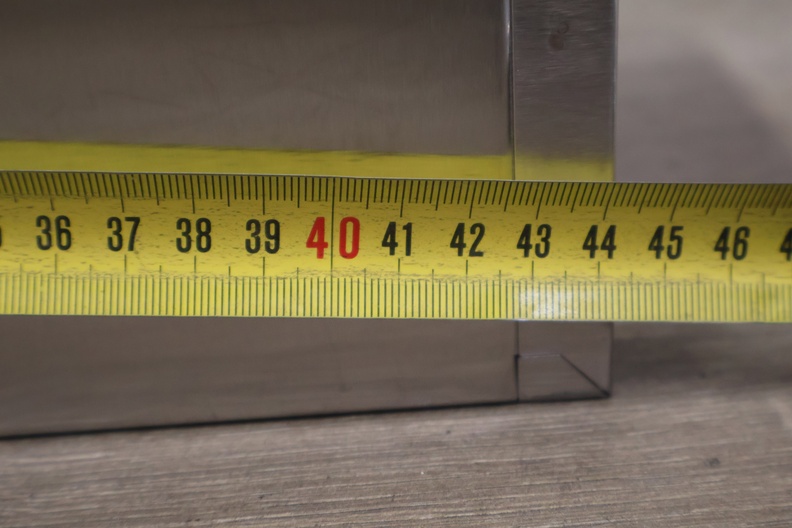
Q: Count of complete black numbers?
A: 10